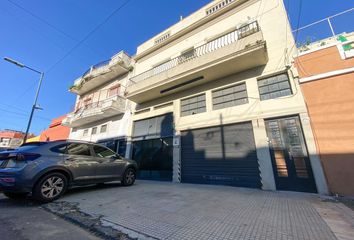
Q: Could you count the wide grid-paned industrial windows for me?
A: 3